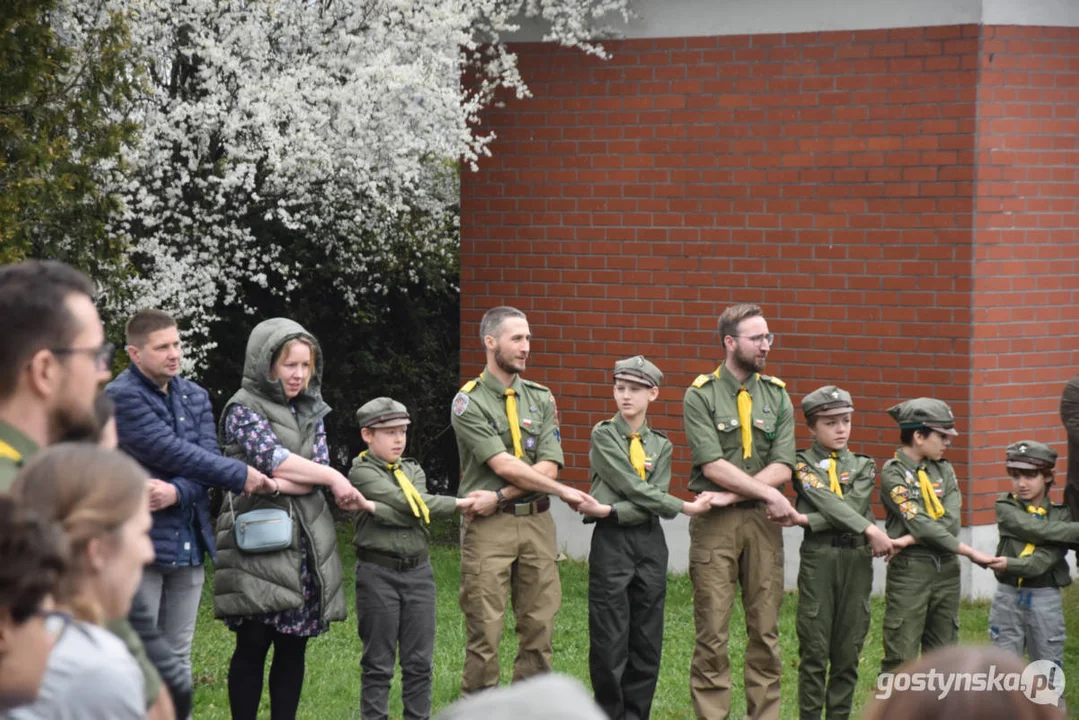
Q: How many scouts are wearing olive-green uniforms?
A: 7